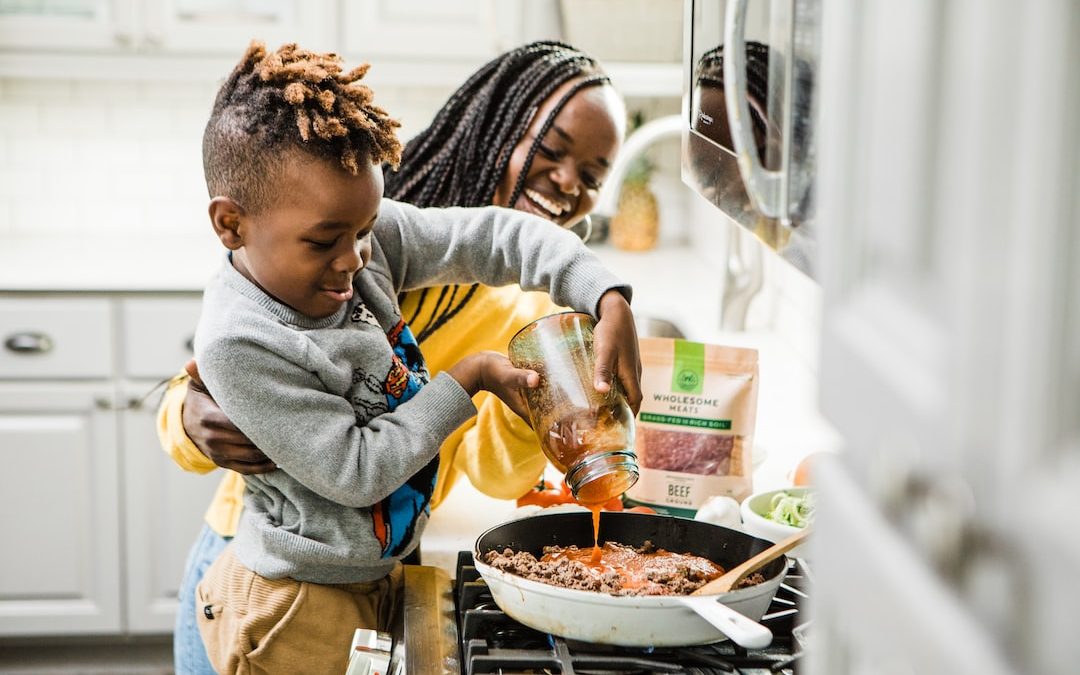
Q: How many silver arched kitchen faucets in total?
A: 1